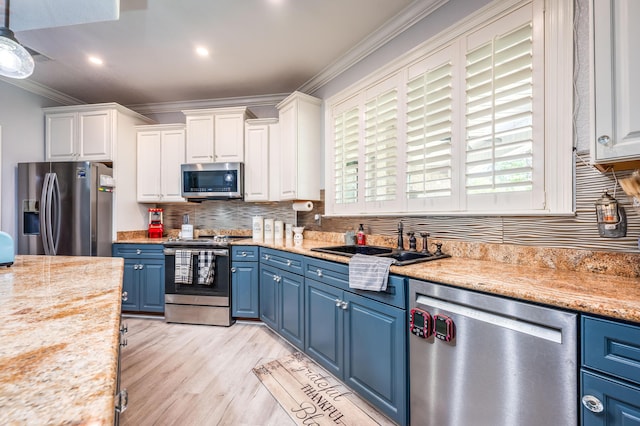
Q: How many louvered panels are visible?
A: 4